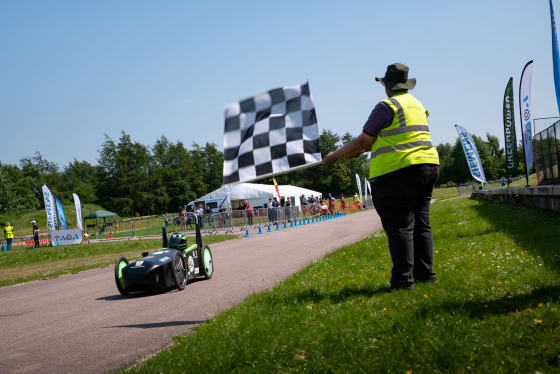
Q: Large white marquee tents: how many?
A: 1